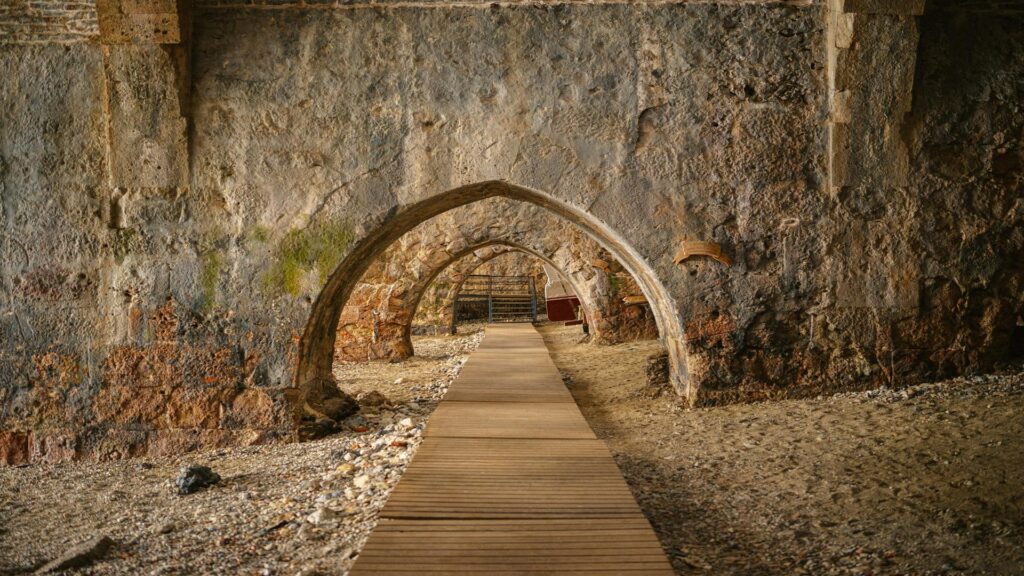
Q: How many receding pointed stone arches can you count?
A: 3